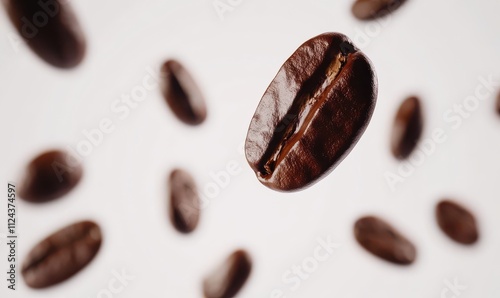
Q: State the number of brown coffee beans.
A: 12